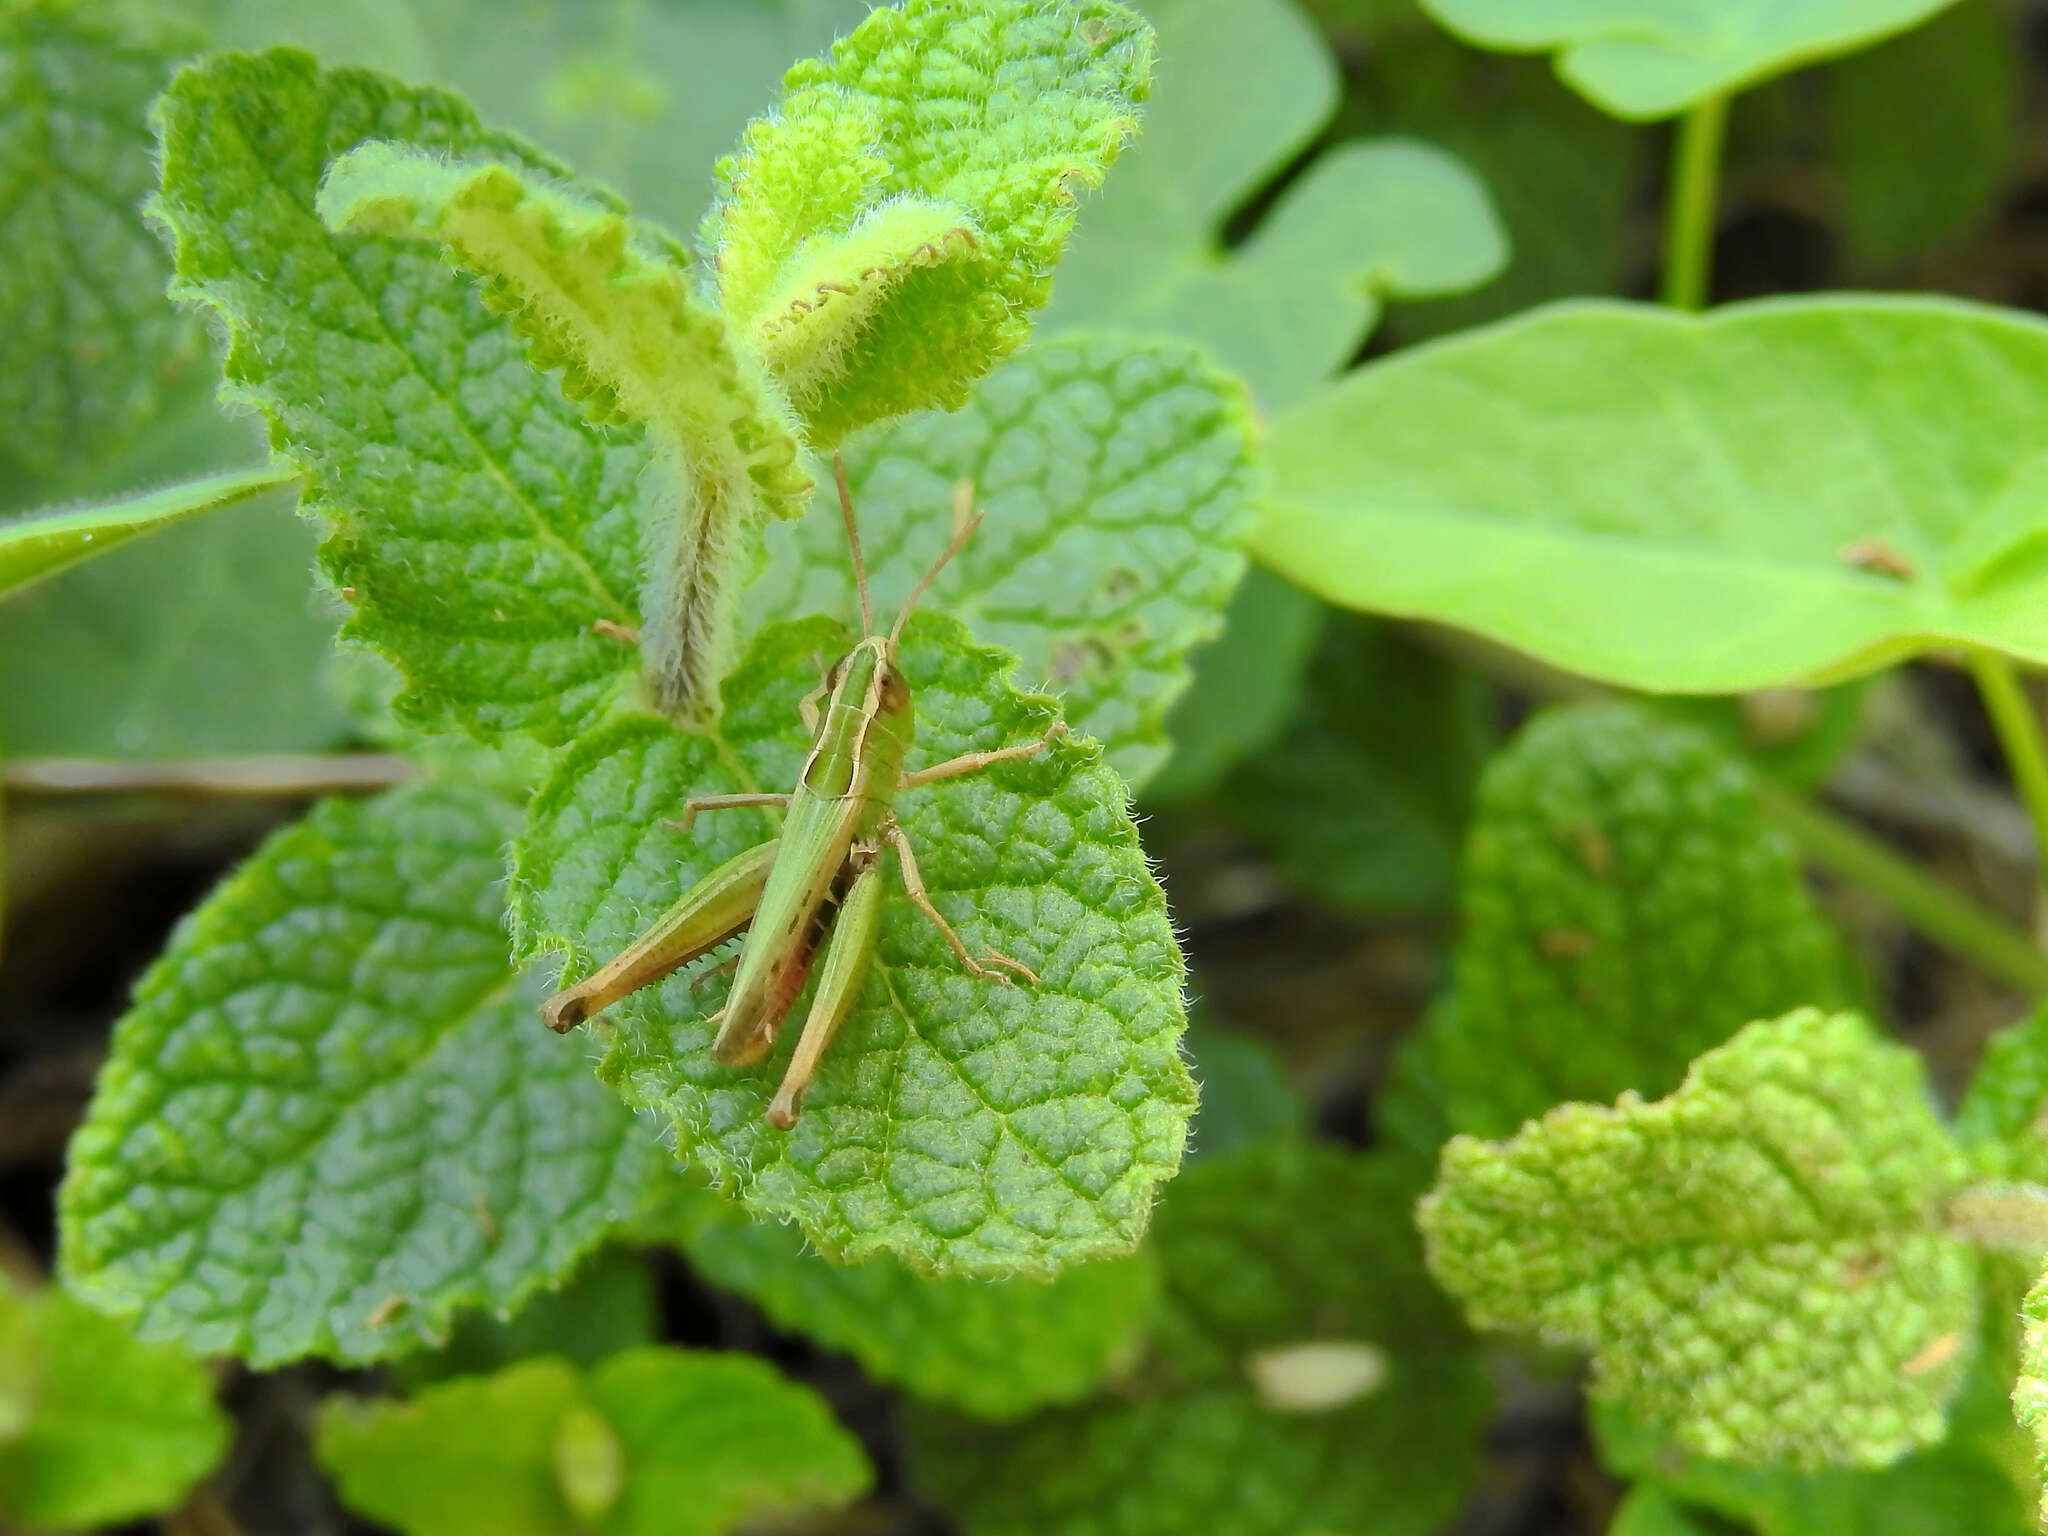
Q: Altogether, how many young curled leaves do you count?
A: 2